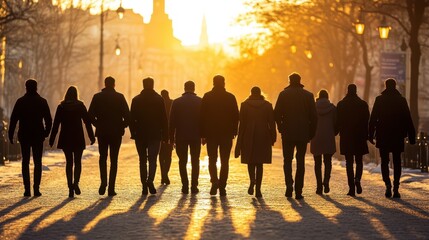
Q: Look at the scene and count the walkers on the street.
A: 12